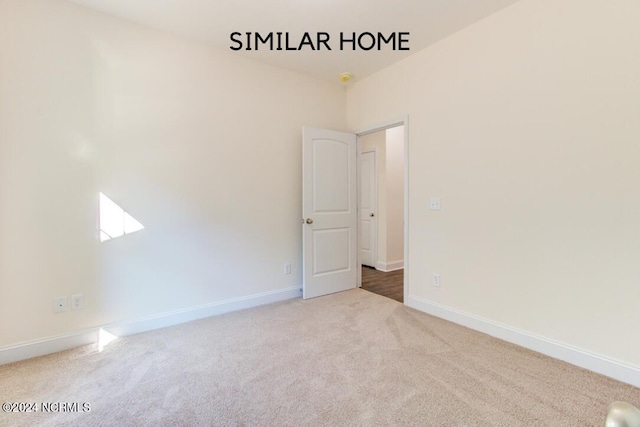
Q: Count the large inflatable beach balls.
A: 0